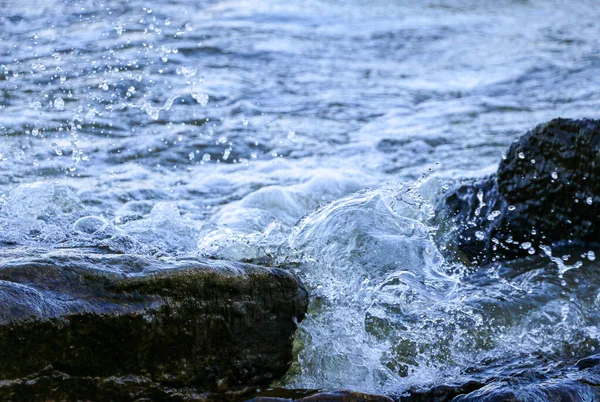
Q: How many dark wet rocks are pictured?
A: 2